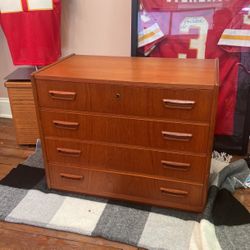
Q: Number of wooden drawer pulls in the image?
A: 8